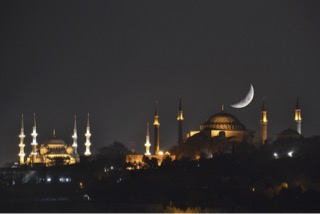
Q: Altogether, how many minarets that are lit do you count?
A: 9